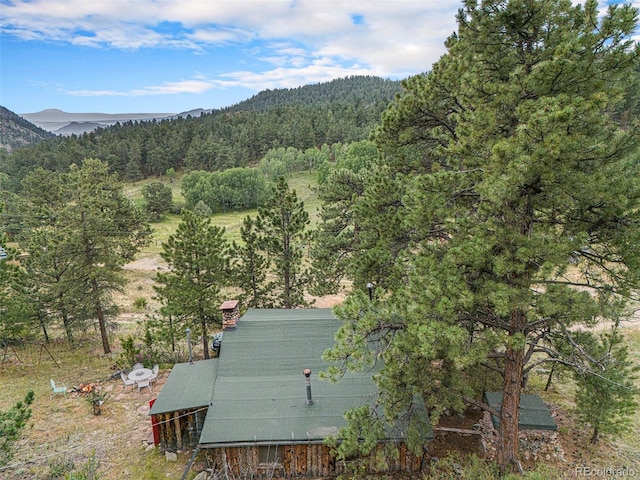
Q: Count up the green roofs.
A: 3